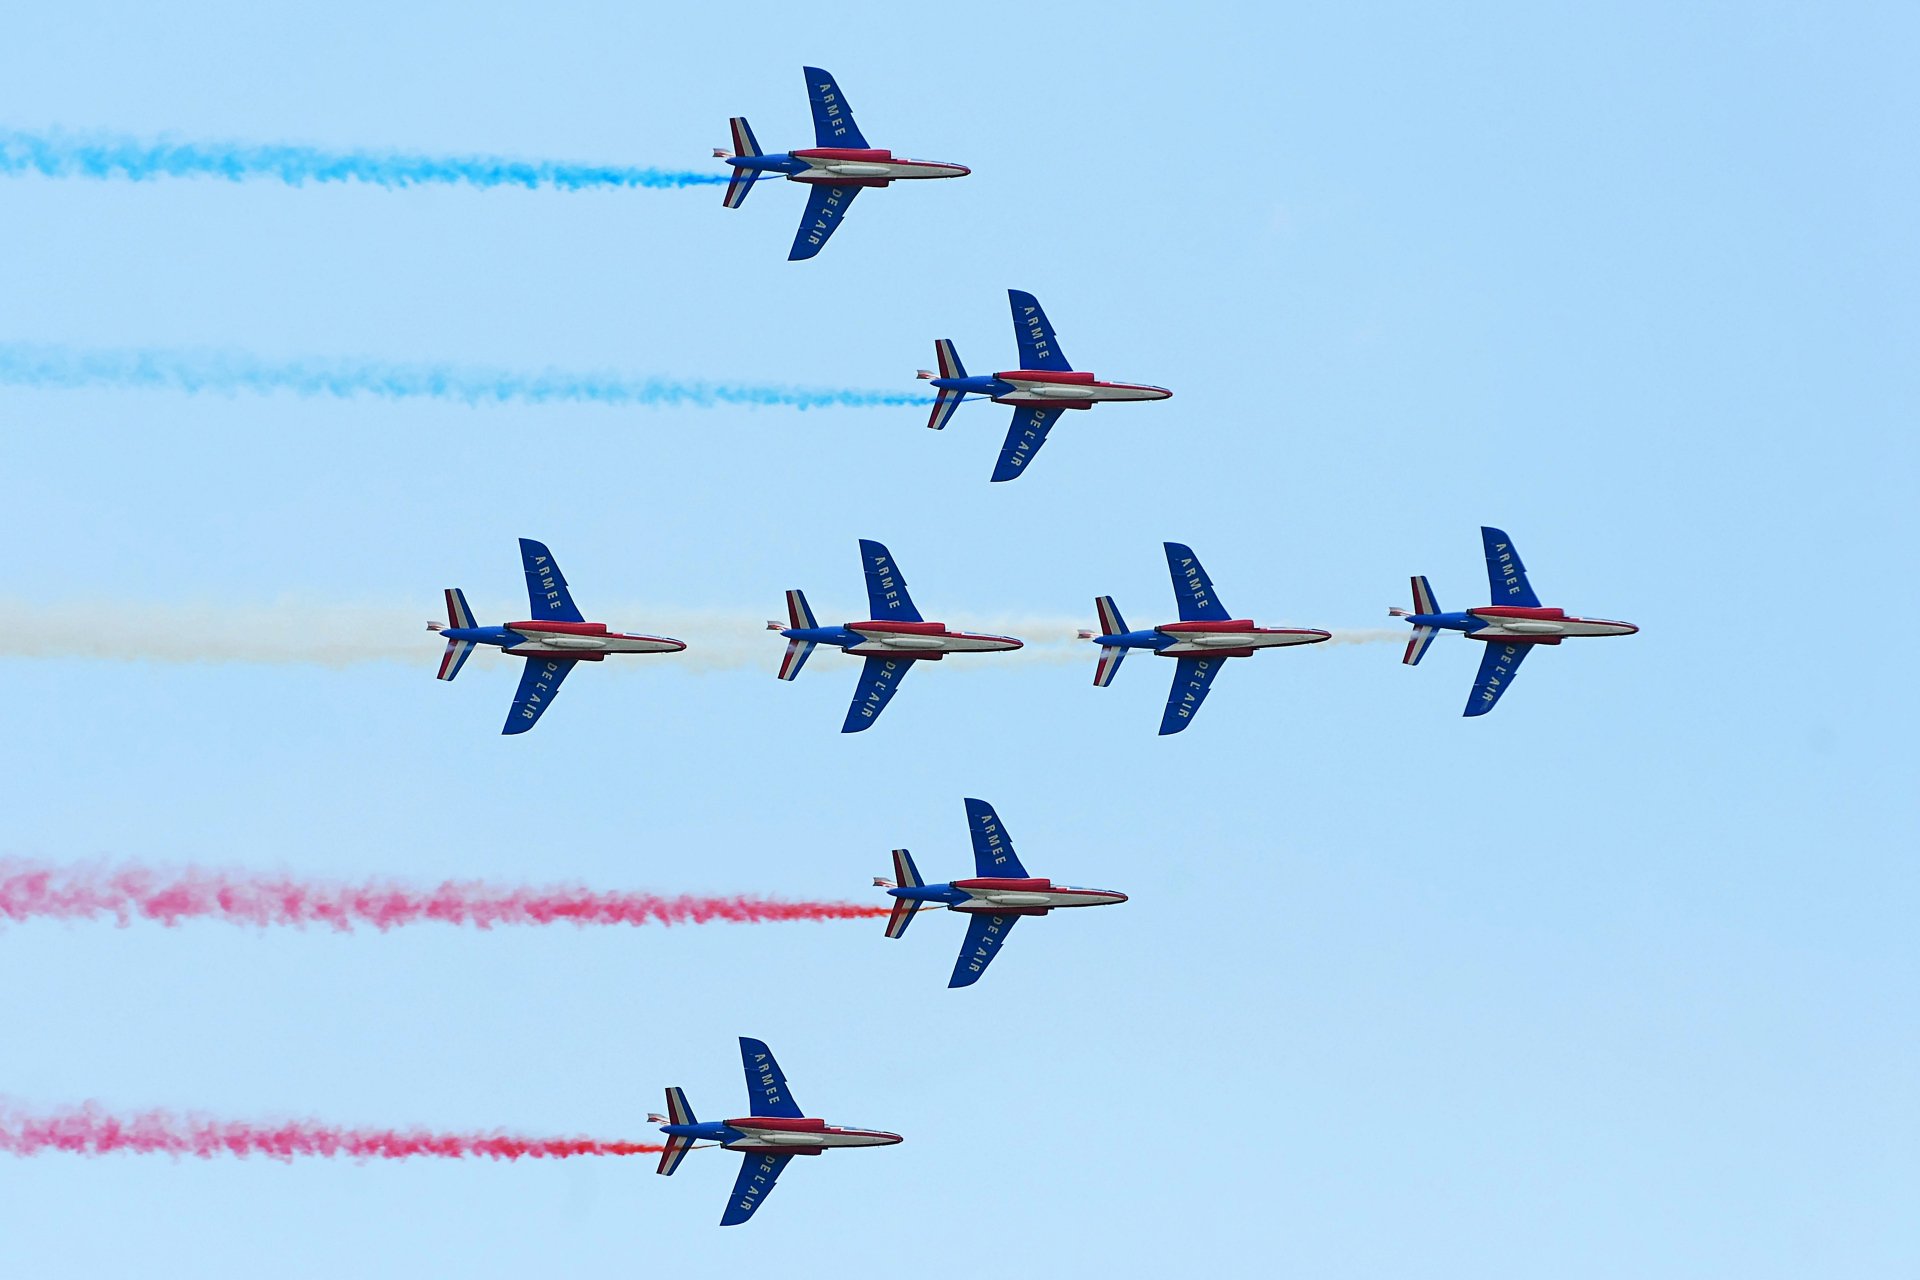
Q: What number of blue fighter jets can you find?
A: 8